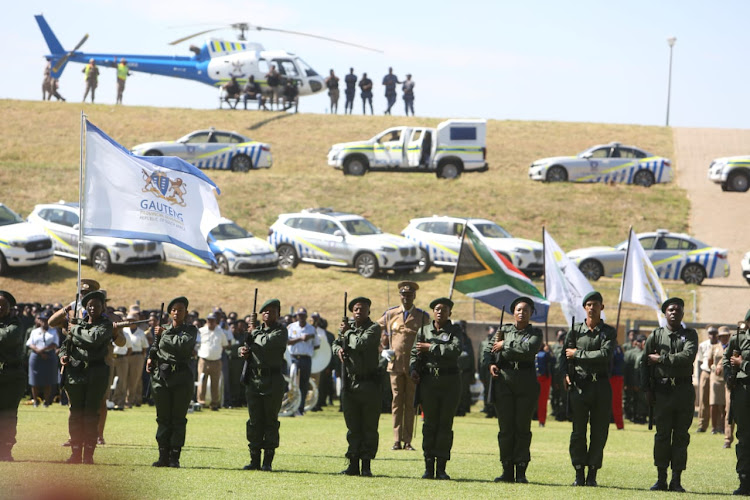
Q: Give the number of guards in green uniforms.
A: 10